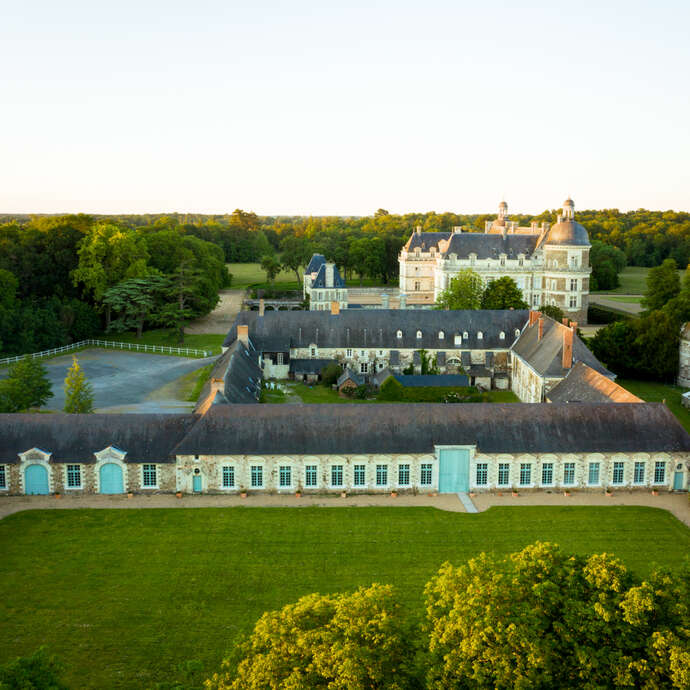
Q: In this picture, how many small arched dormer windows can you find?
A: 7